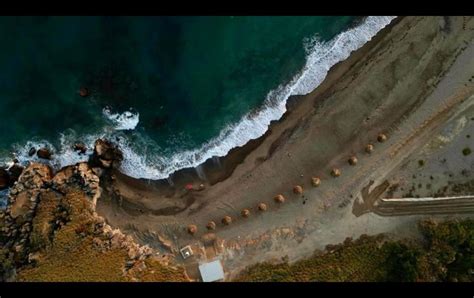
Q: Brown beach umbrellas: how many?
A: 12